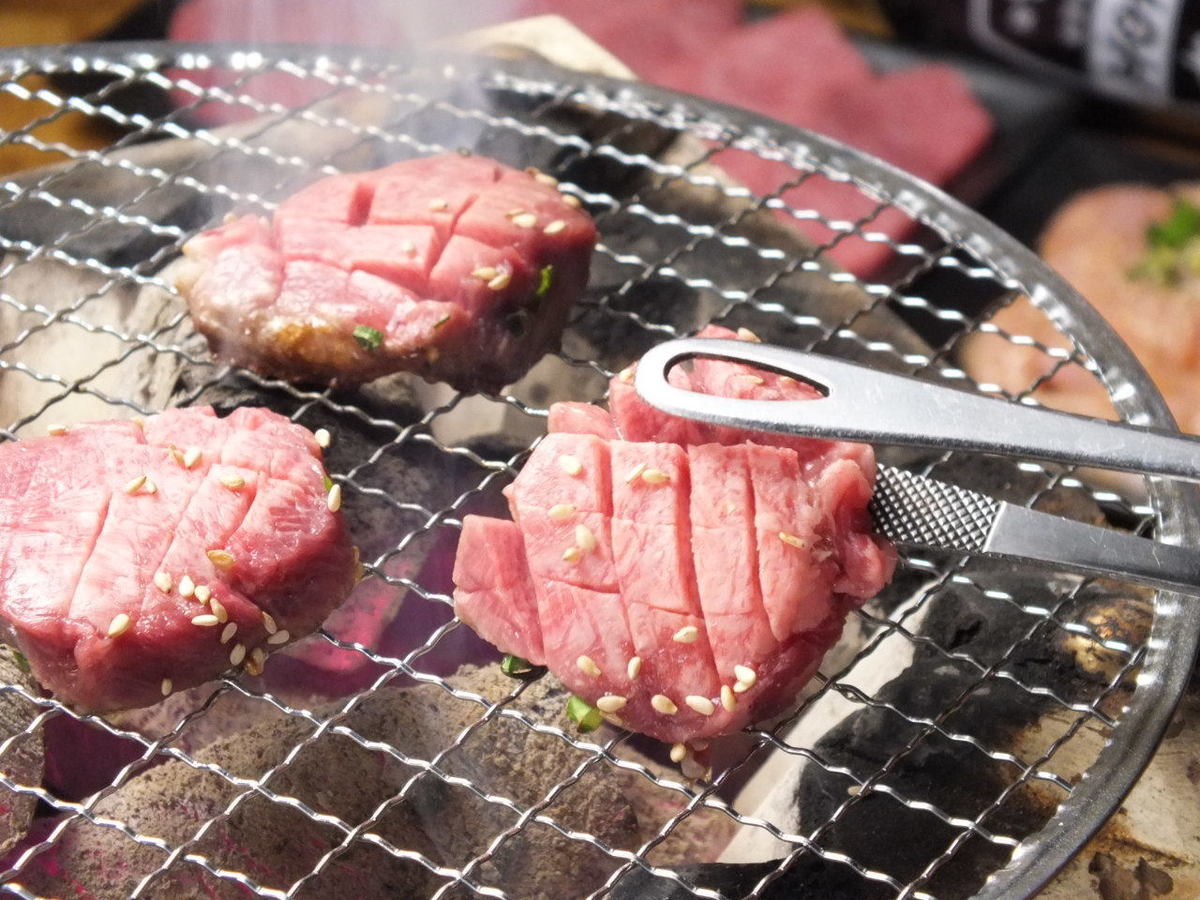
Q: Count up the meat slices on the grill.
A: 3